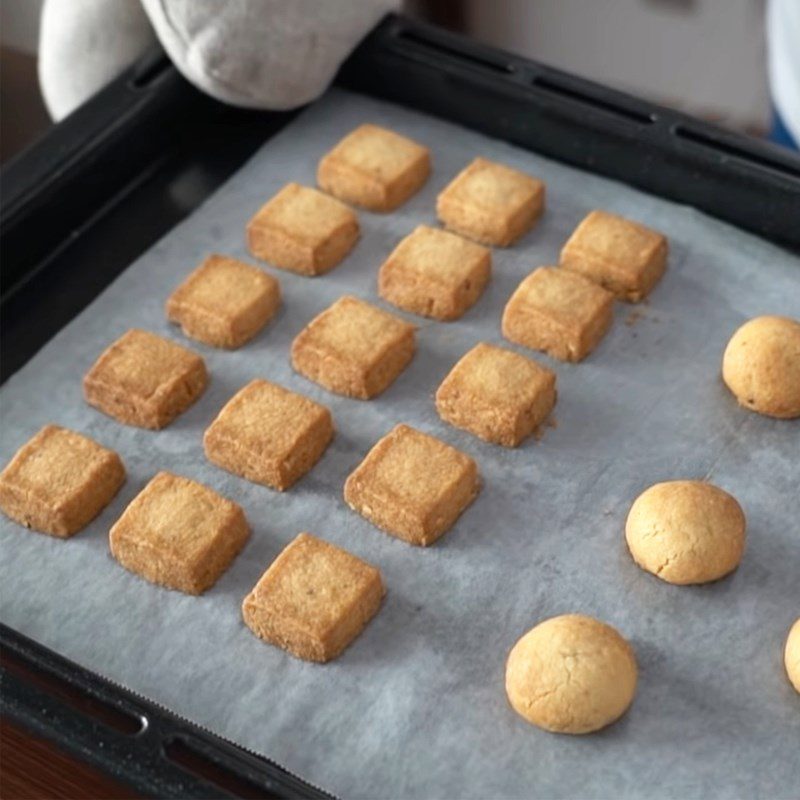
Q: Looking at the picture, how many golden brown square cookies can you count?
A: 15